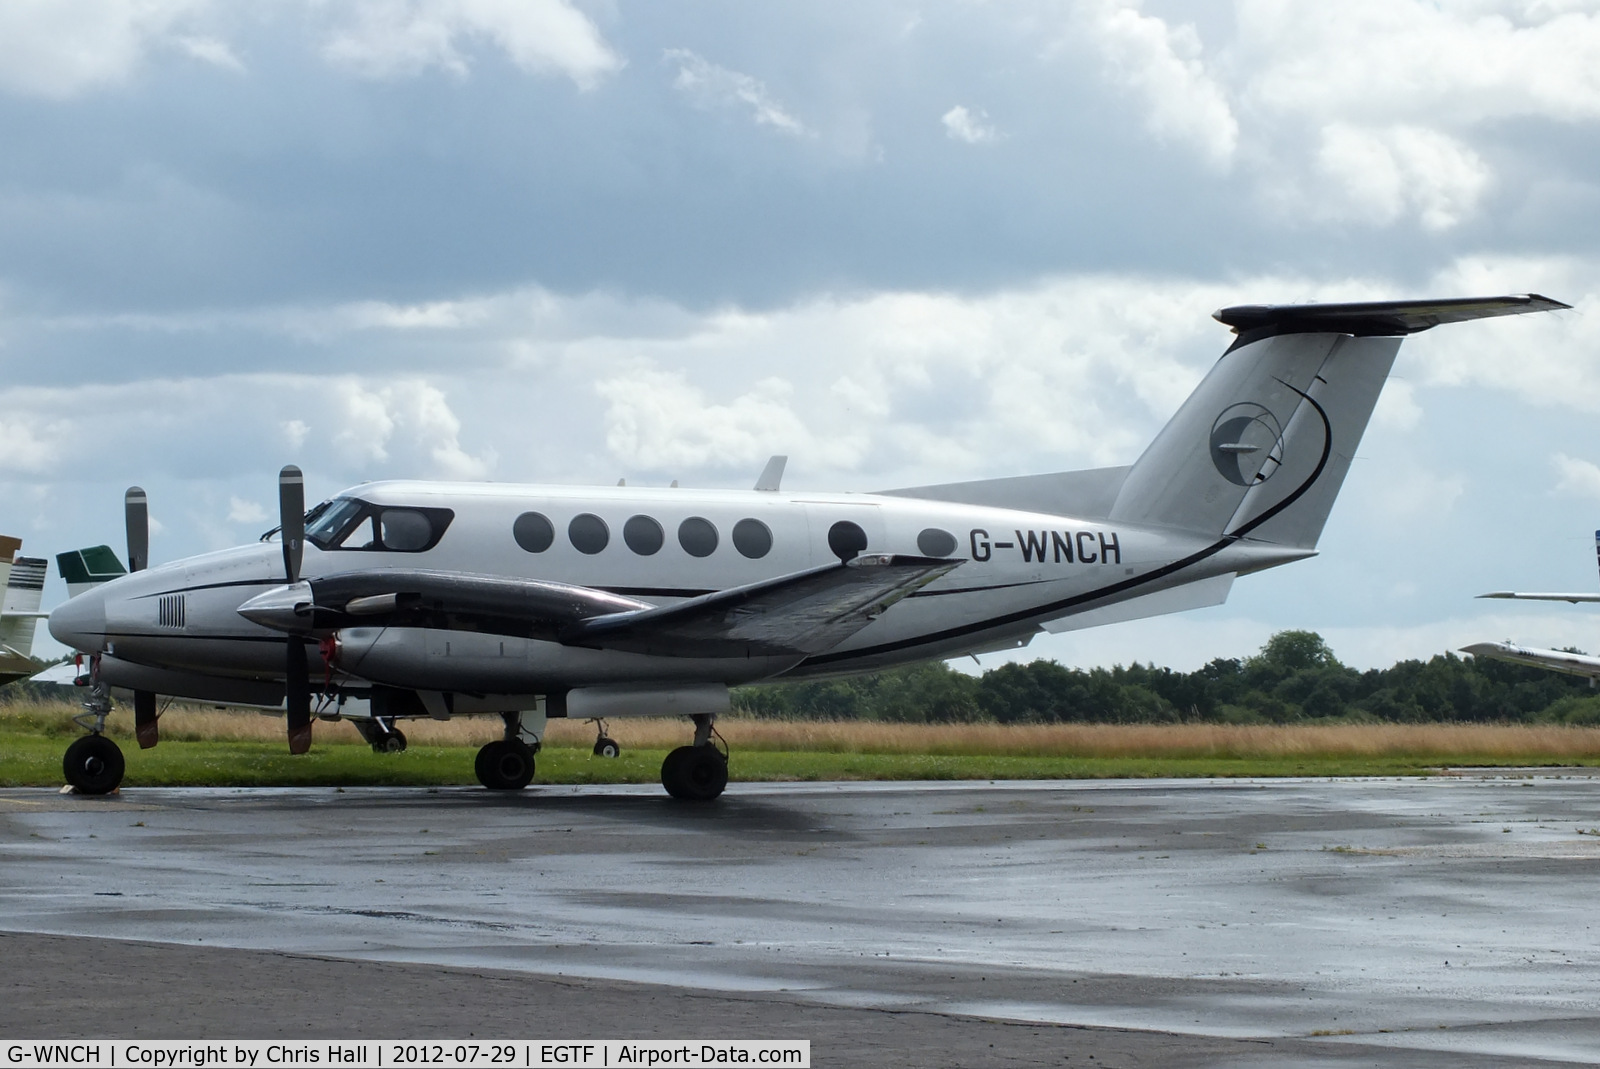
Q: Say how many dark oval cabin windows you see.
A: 7